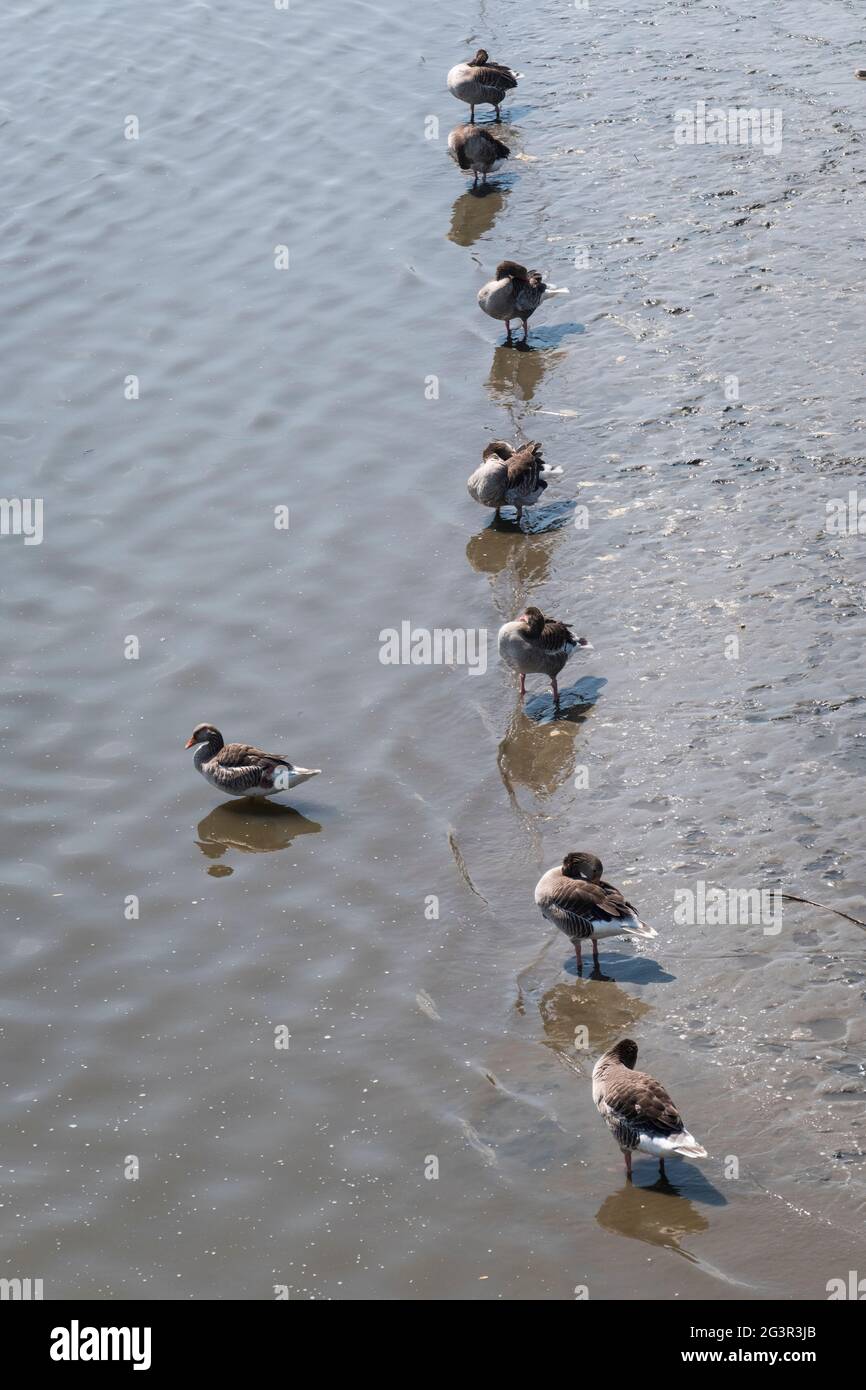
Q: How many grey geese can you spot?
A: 8